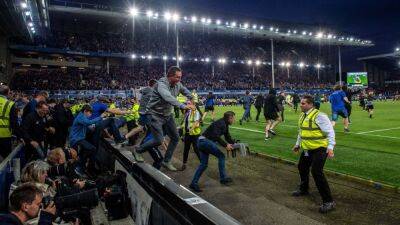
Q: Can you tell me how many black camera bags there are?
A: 1